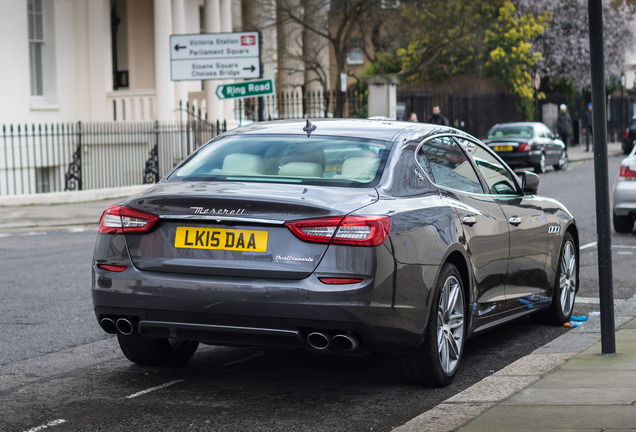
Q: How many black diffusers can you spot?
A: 1